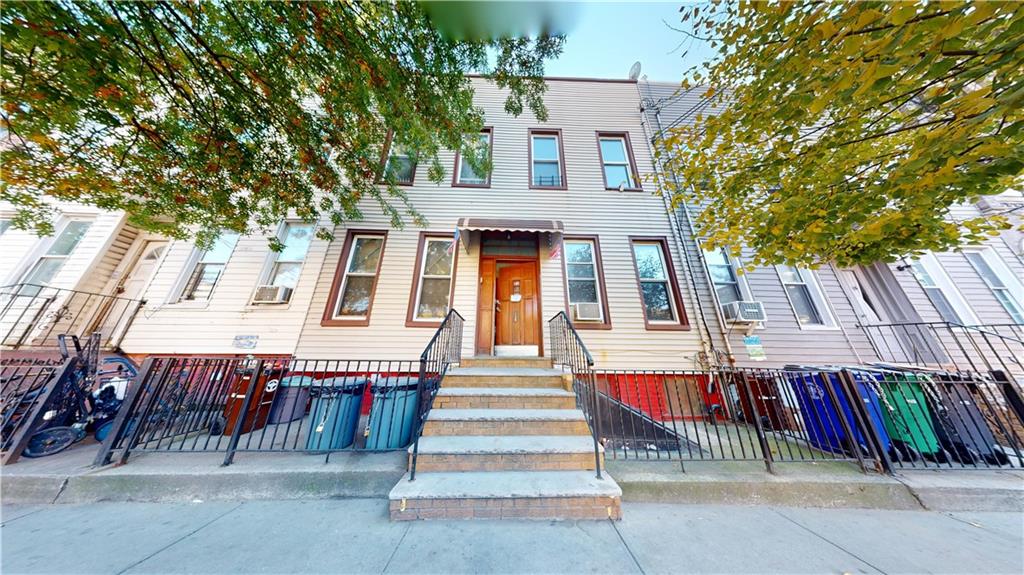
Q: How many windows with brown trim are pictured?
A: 8